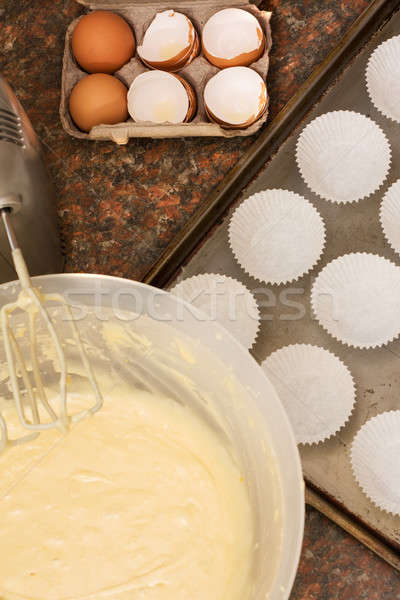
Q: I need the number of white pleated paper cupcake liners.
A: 8